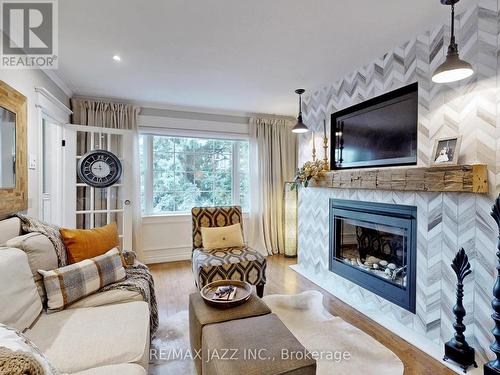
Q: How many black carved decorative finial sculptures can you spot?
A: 2